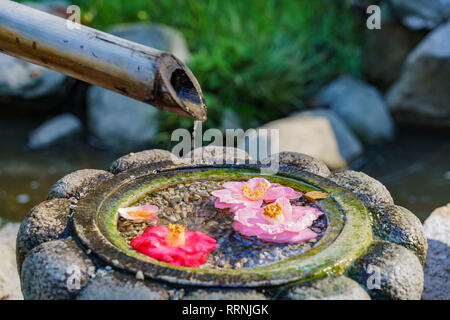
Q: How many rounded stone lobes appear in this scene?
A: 12